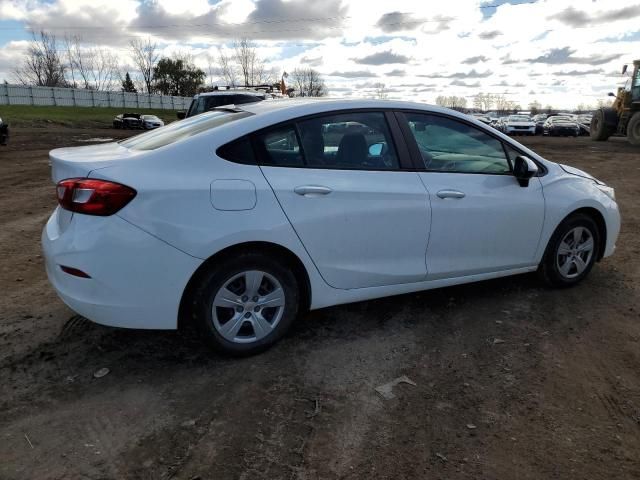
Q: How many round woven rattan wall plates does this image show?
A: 0